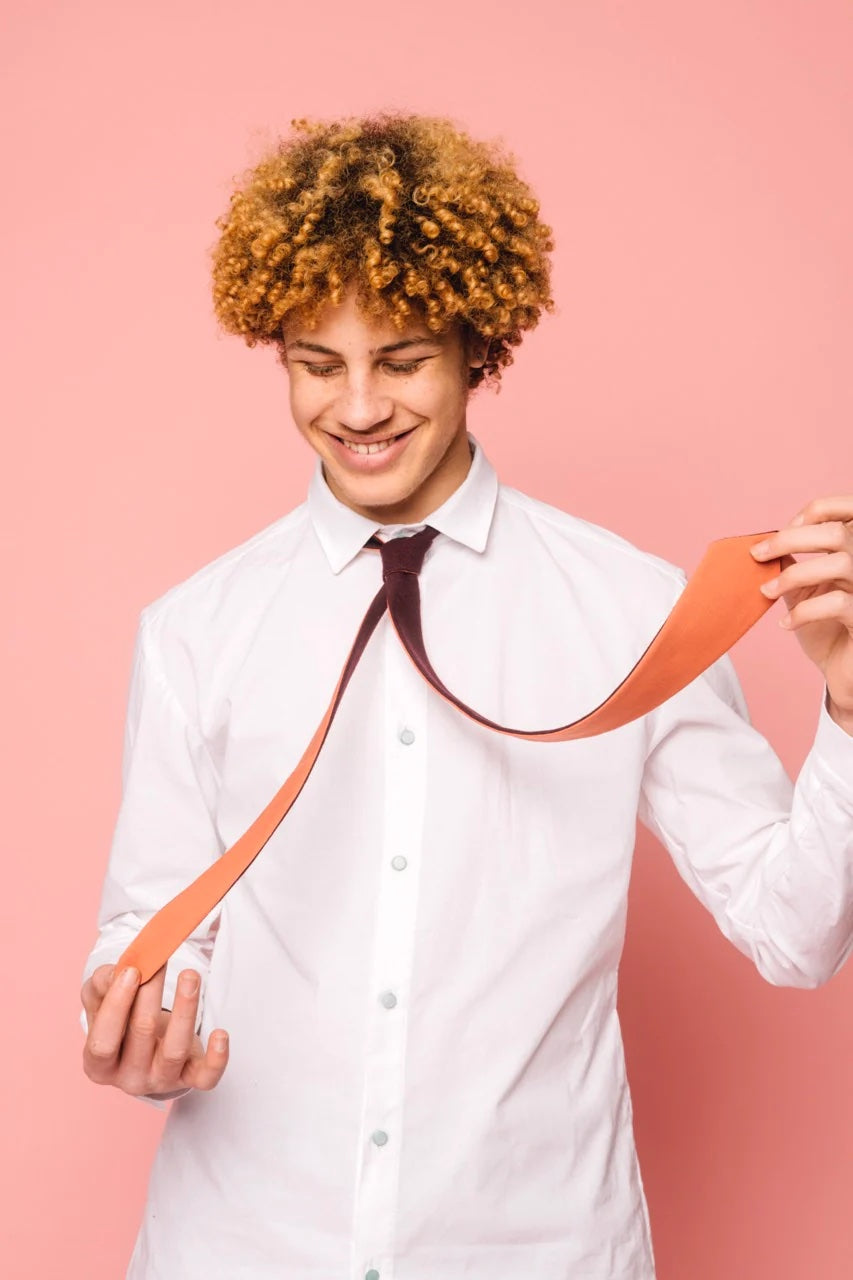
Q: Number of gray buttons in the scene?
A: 5